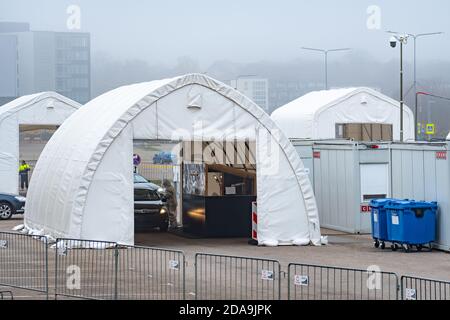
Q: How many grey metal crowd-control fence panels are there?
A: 6